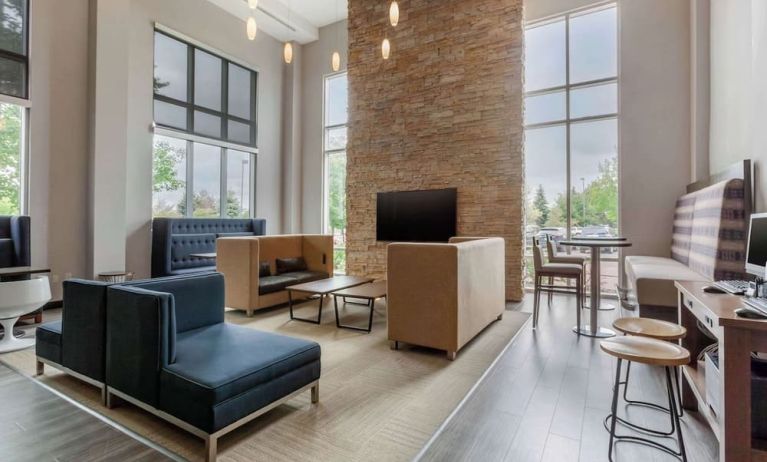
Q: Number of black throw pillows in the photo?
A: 2